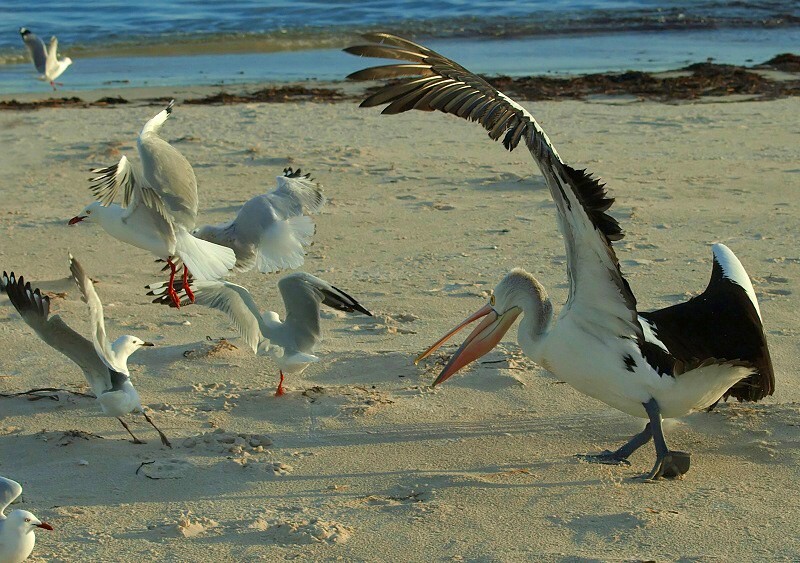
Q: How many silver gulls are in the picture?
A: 6